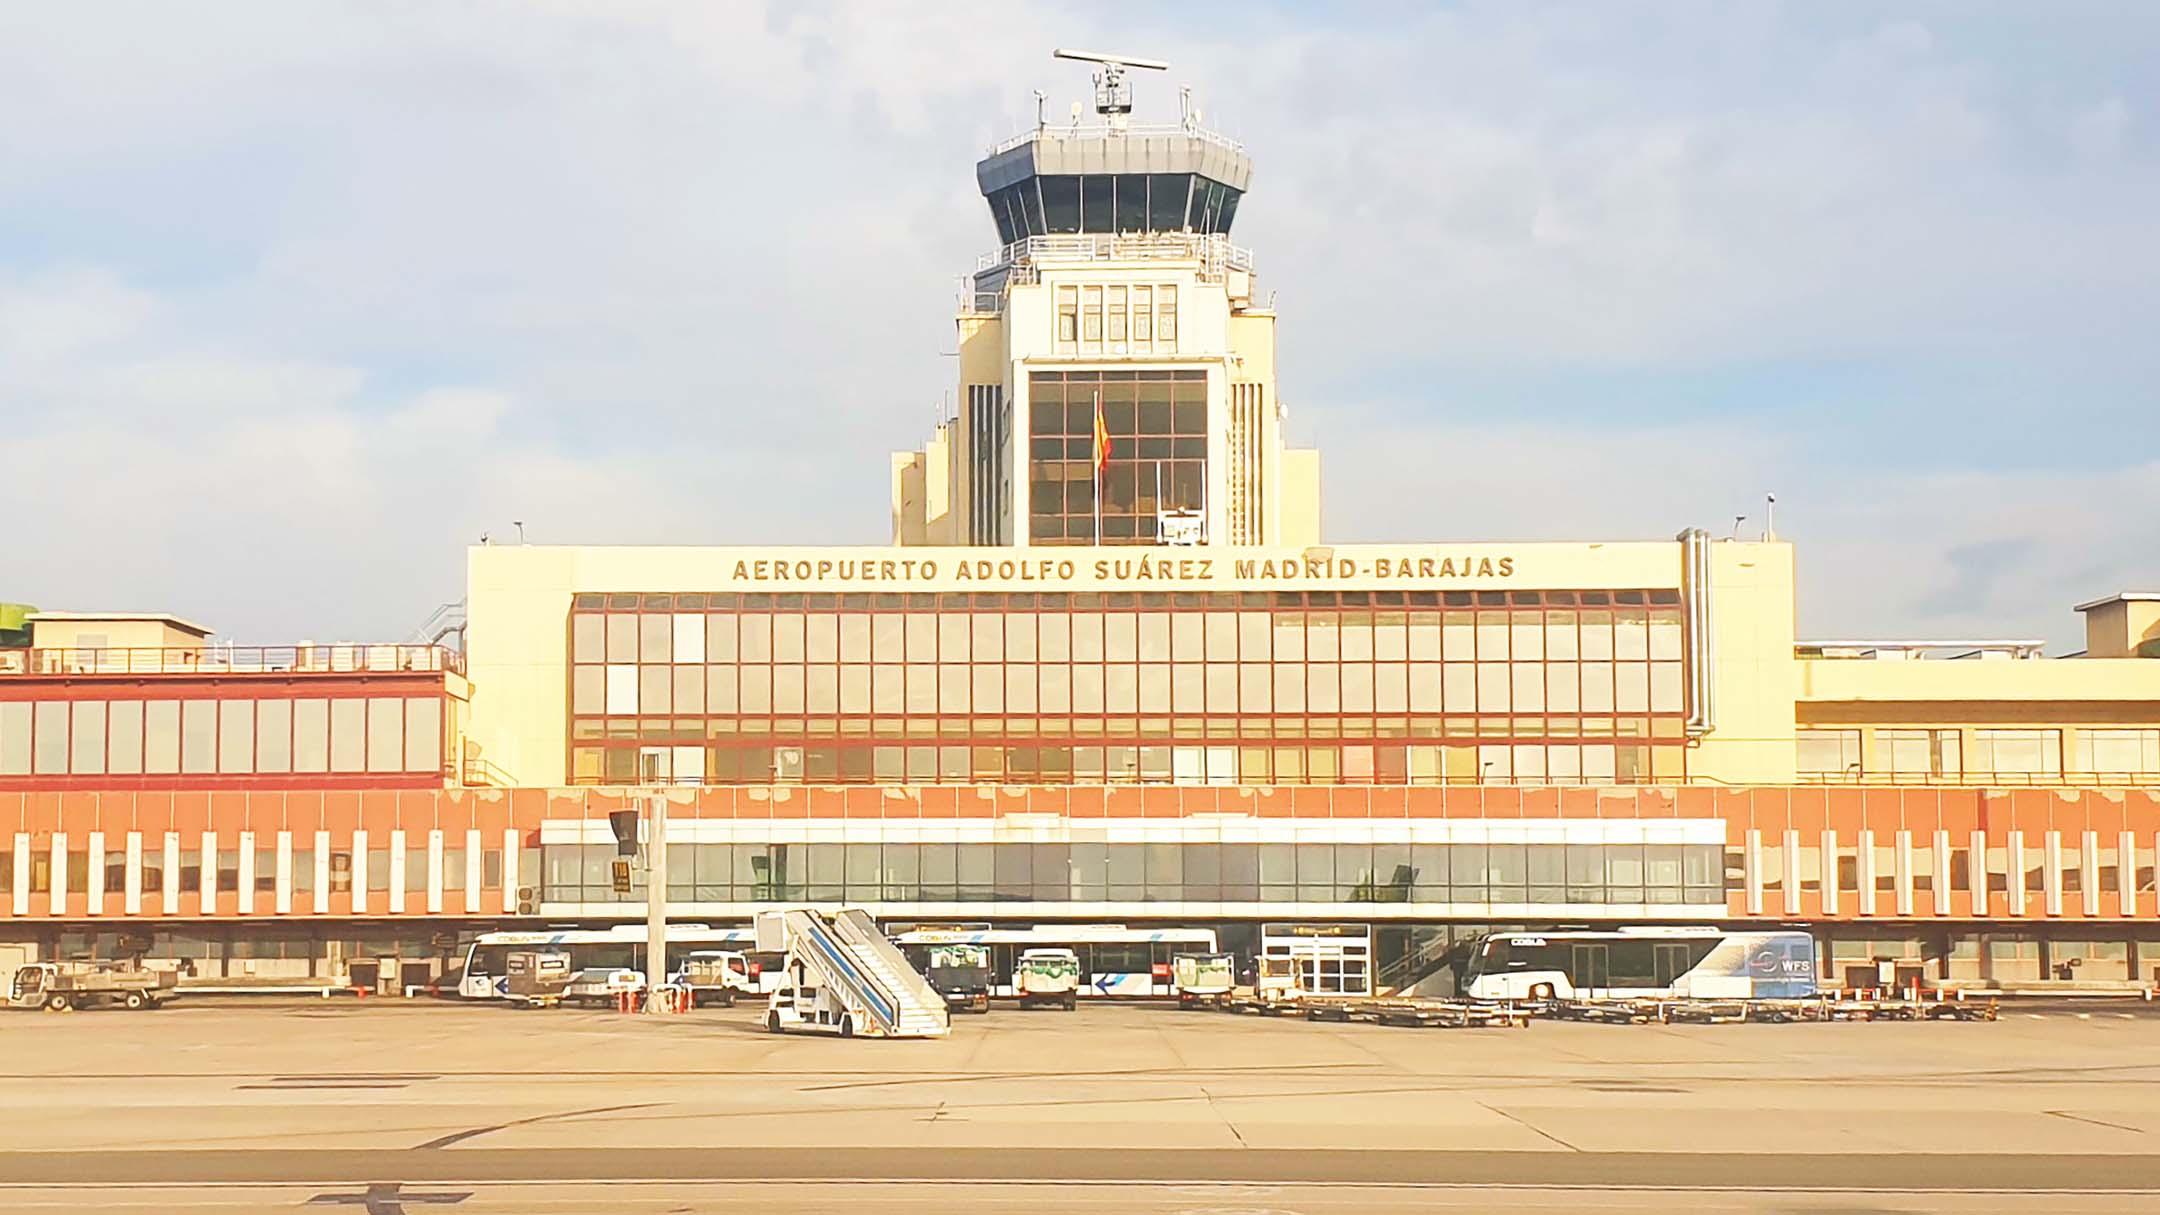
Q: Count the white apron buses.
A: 3